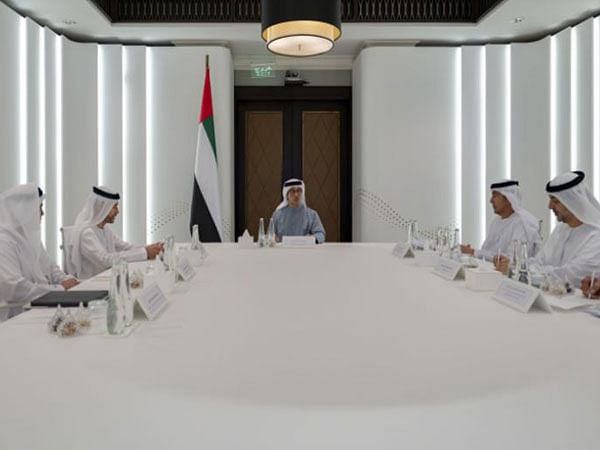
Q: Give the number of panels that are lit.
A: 12